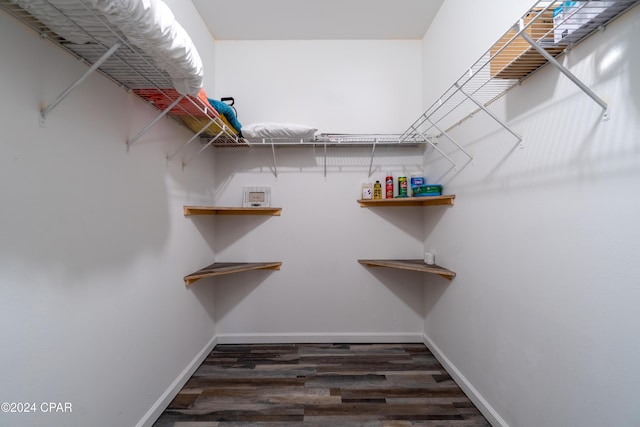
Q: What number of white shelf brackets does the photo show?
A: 11